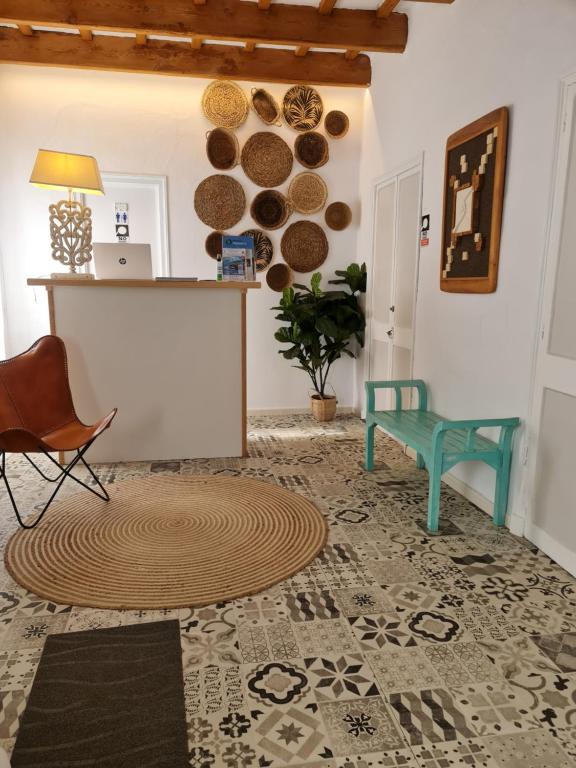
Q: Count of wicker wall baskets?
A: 15